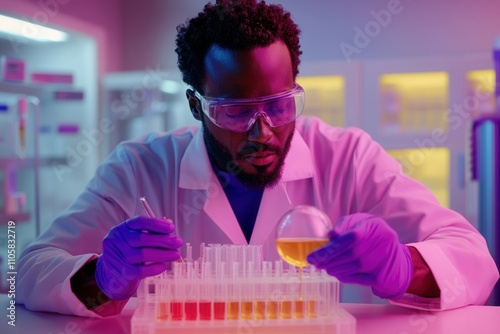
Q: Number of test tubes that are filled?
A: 12